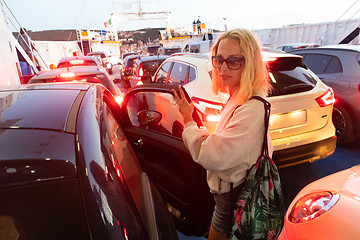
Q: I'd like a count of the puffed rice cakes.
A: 0